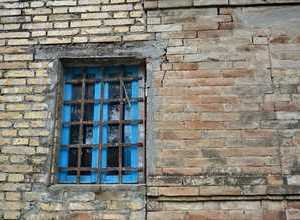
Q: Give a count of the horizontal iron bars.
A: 5